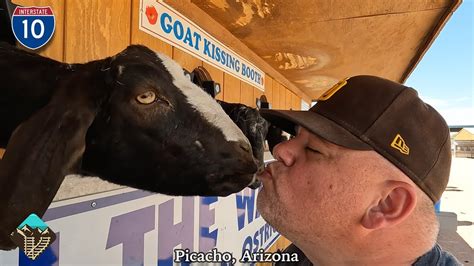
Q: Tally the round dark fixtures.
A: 2